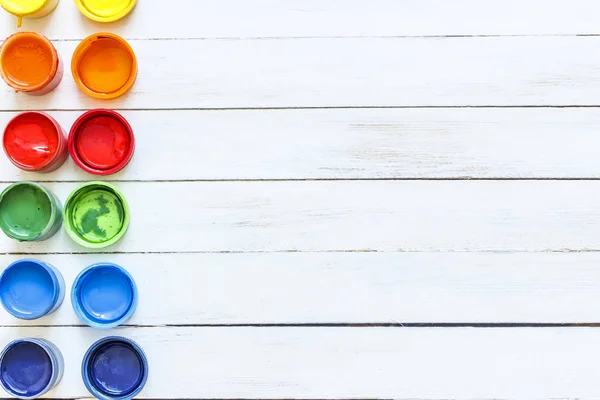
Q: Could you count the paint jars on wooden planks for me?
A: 12